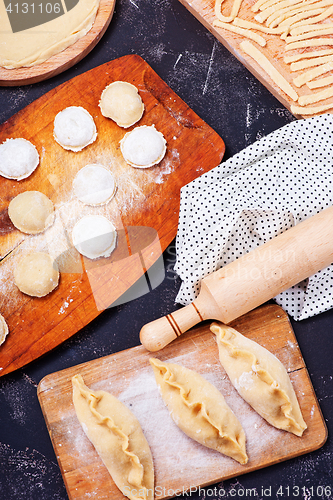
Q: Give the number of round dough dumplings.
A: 9